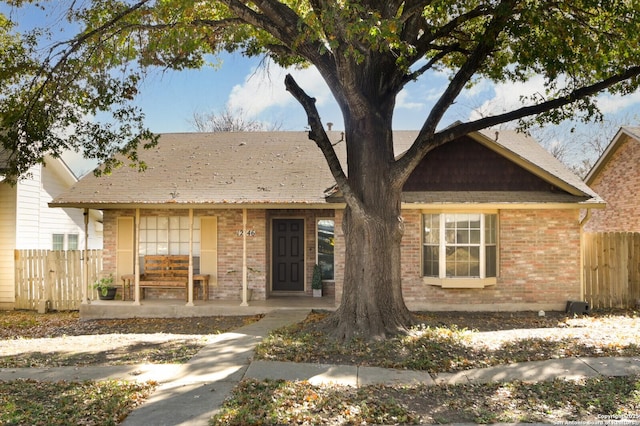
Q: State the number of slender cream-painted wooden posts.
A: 4